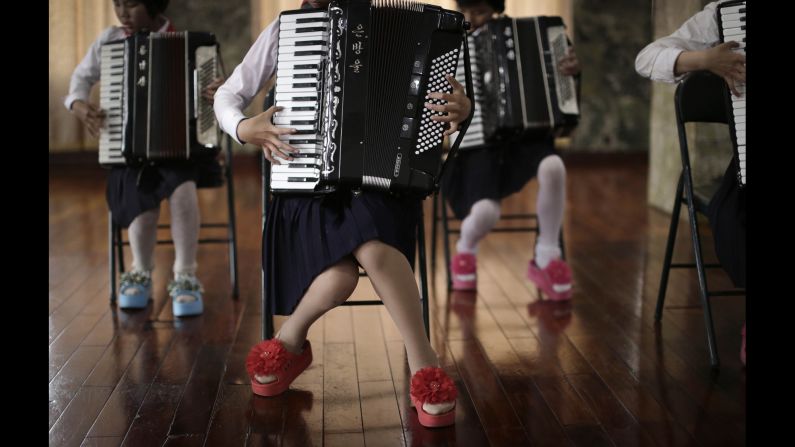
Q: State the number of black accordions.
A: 4